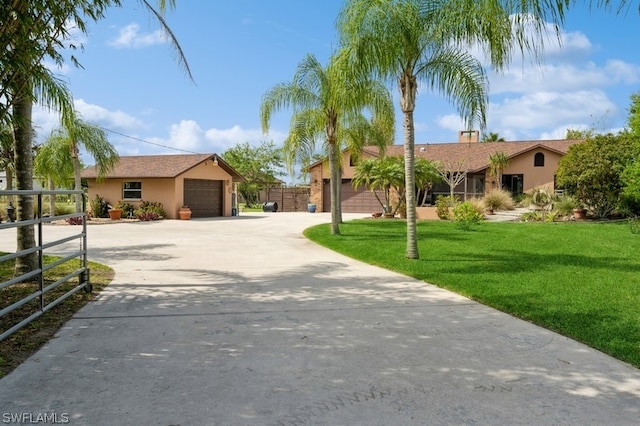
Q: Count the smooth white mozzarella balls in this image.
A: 0